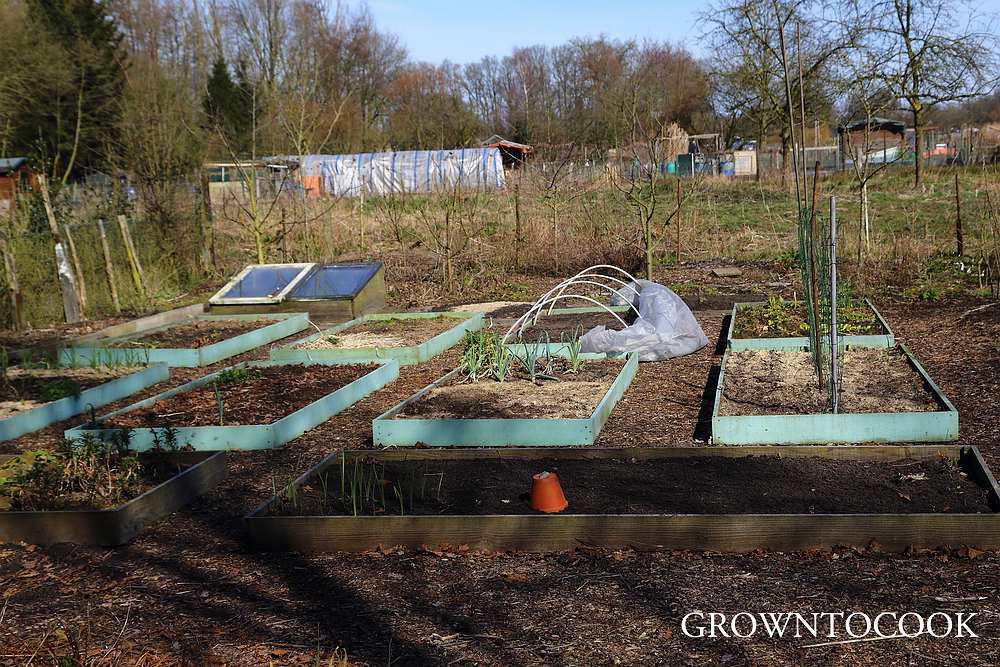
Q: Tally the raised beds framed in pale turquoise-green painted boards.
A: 8